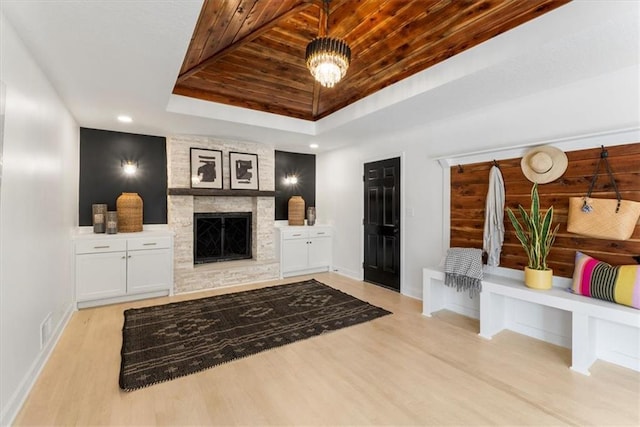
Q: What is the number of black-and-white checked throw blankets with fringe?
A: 1